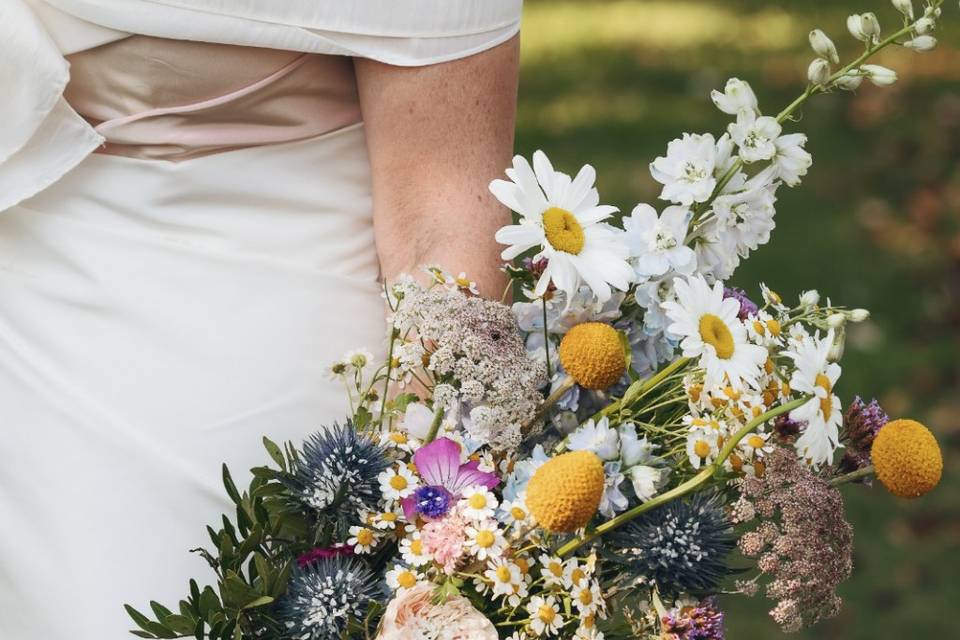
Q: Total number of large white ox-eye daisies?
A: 3